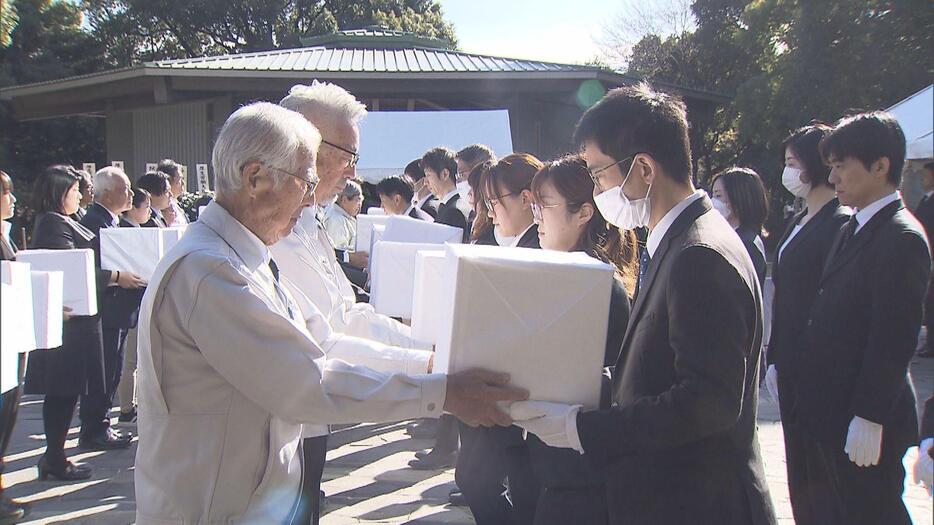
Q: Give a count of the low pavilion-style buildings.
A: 1